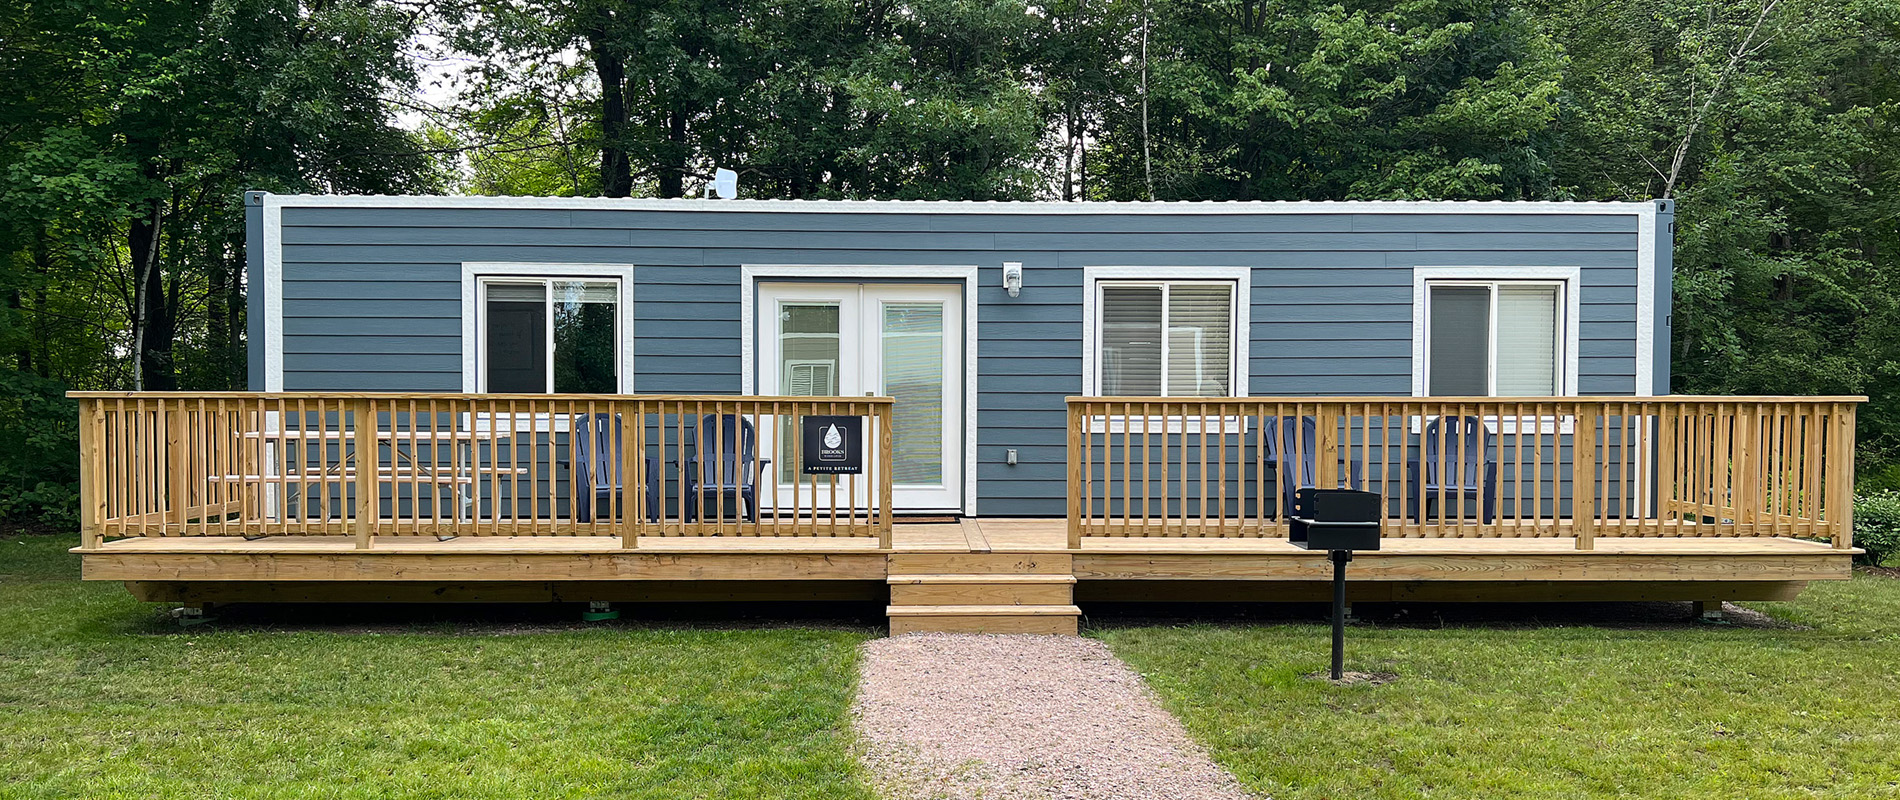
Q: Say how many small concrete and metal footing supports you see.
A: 4